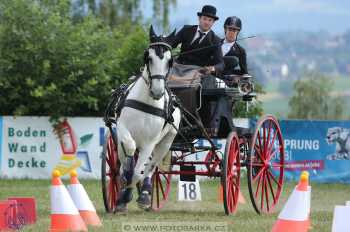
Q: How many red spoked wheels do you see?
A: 4